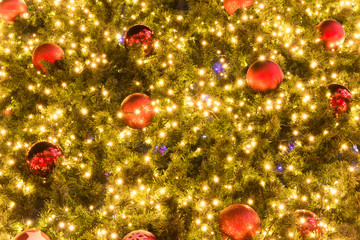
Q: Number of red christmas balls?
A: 13